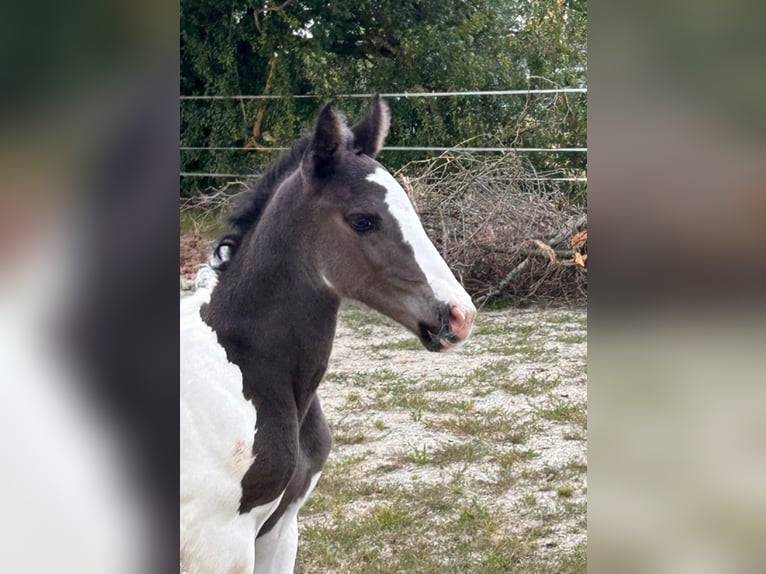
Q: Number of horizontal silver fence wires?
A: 3